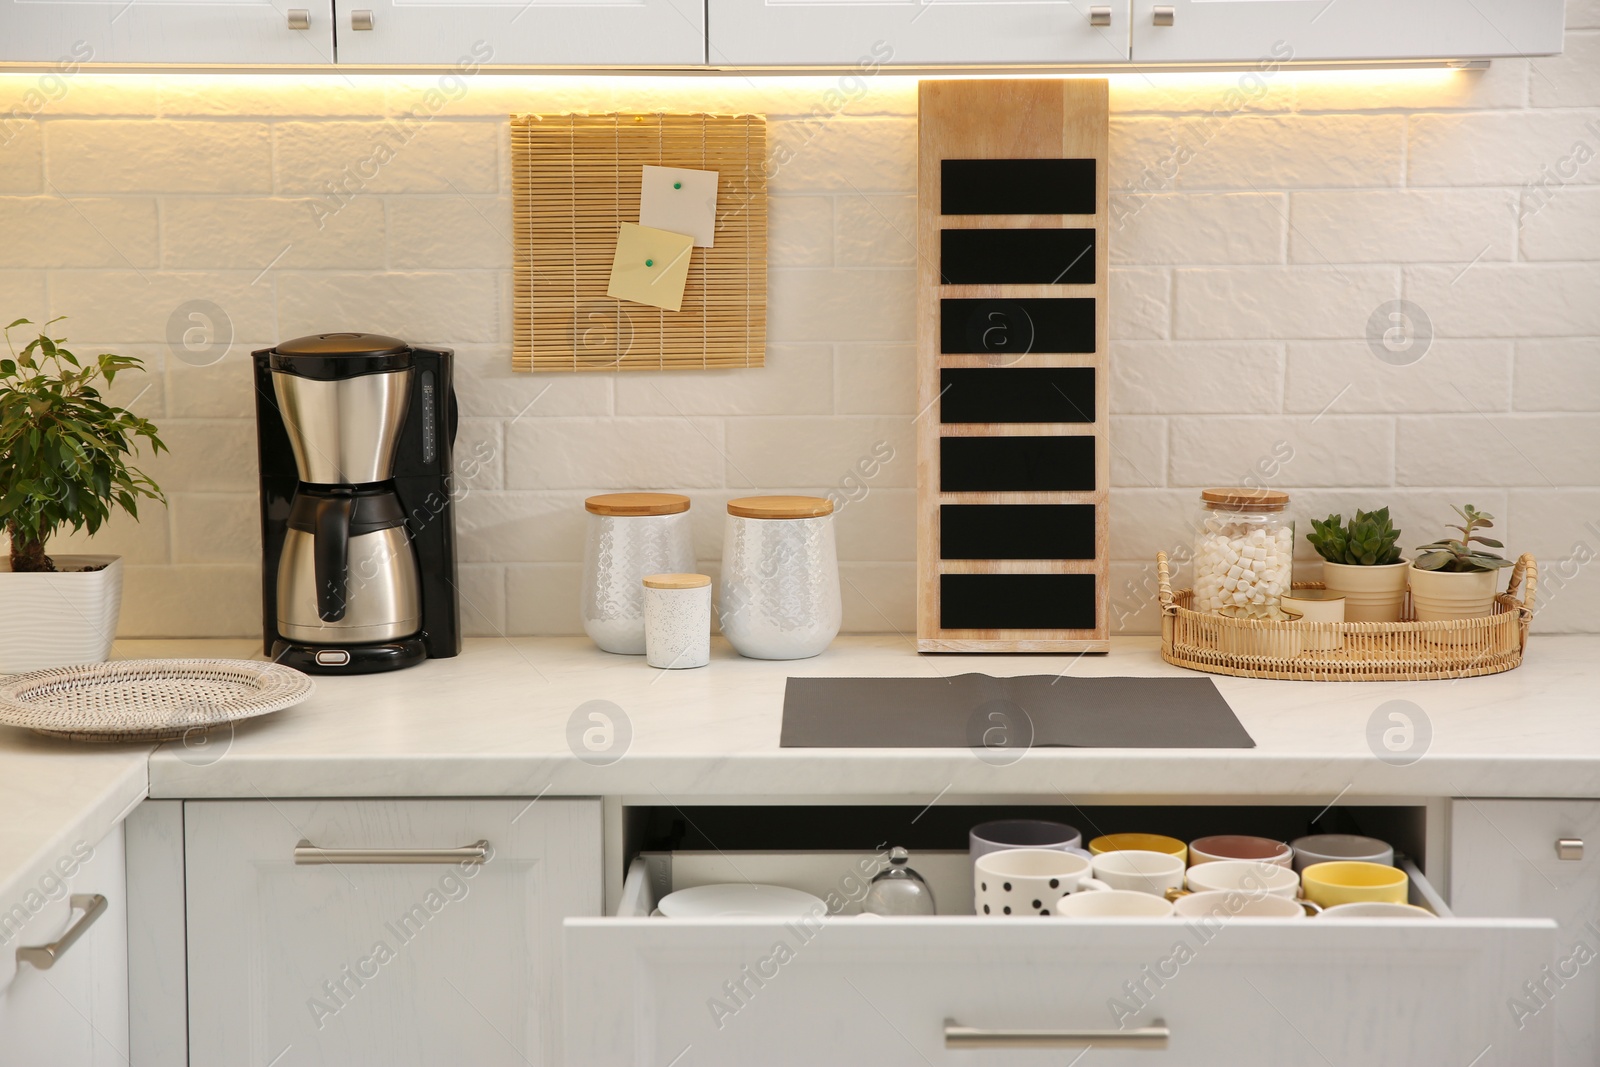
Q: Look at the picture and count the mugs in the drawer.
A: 11